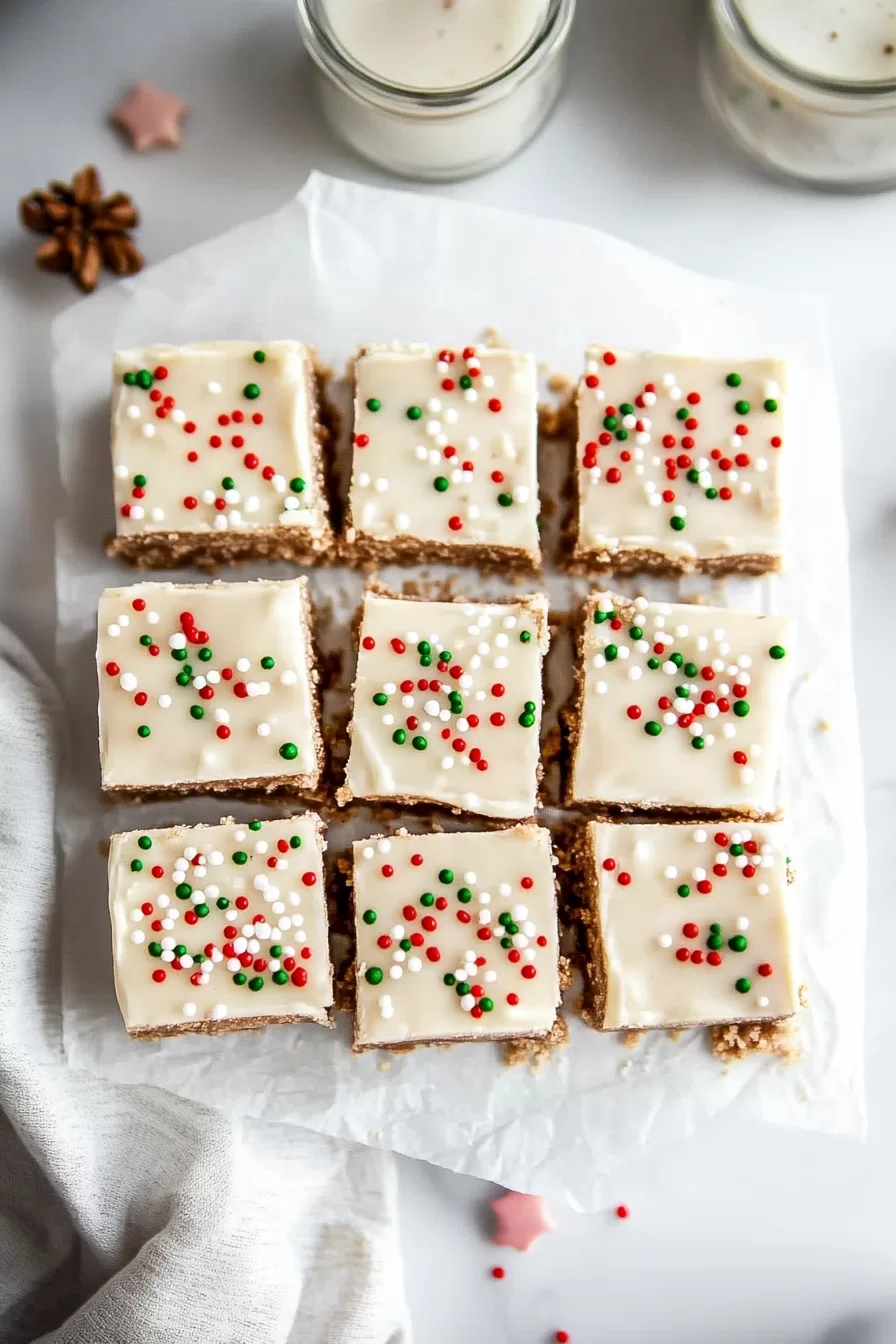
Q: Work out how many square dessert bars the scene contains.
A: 9